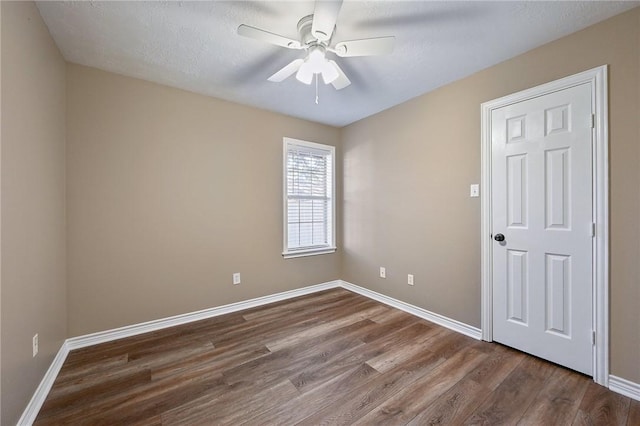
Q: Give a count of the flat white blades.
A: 5